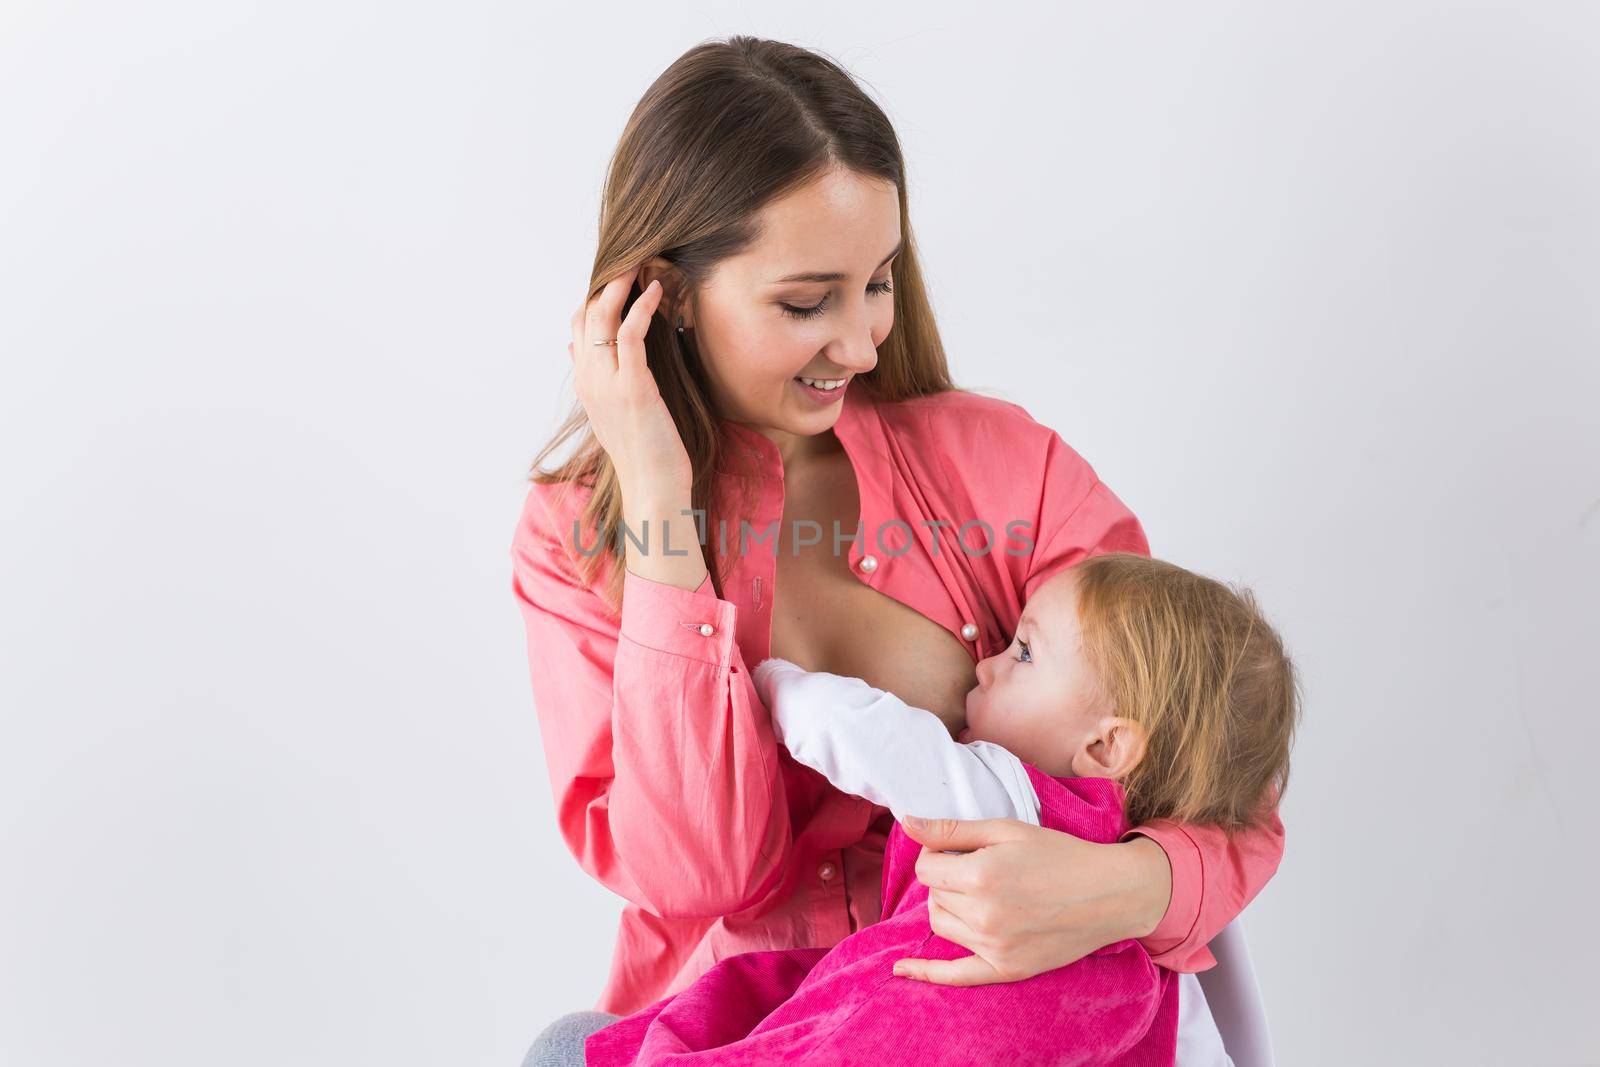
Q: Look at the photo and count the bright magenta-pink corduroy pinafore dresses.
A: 1